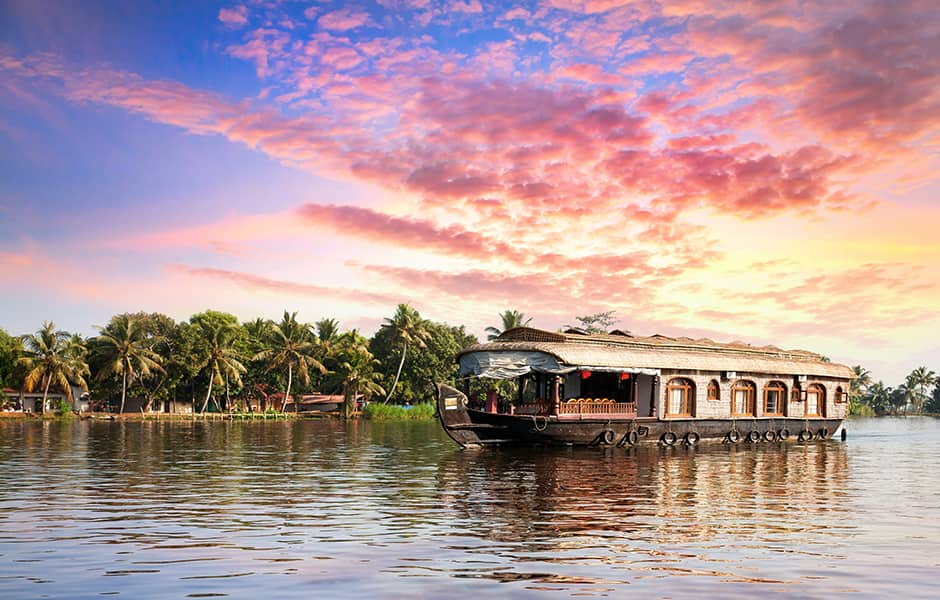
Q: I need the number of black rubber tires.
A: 11